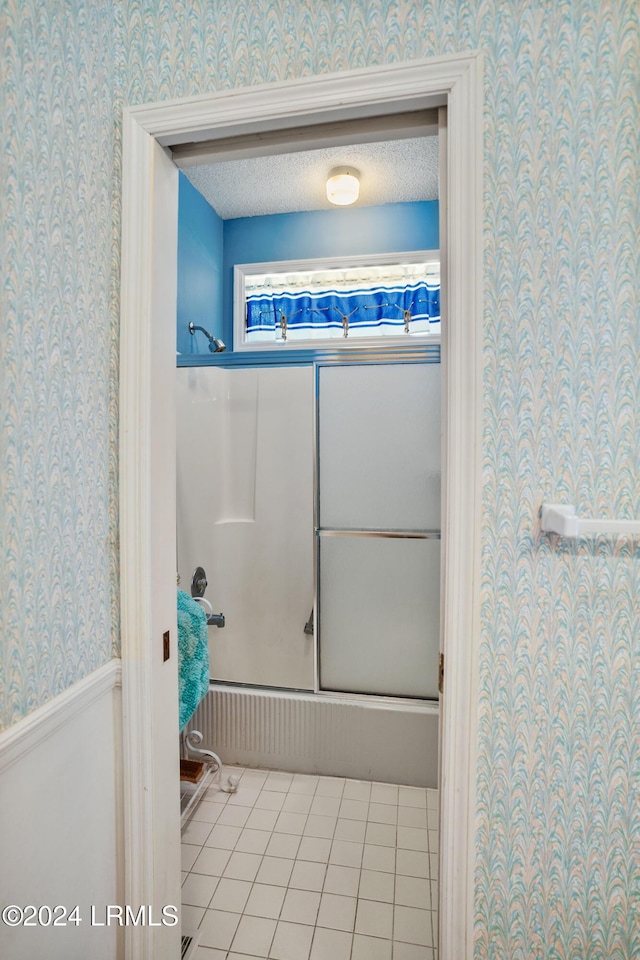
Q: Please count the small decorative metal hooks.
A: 3